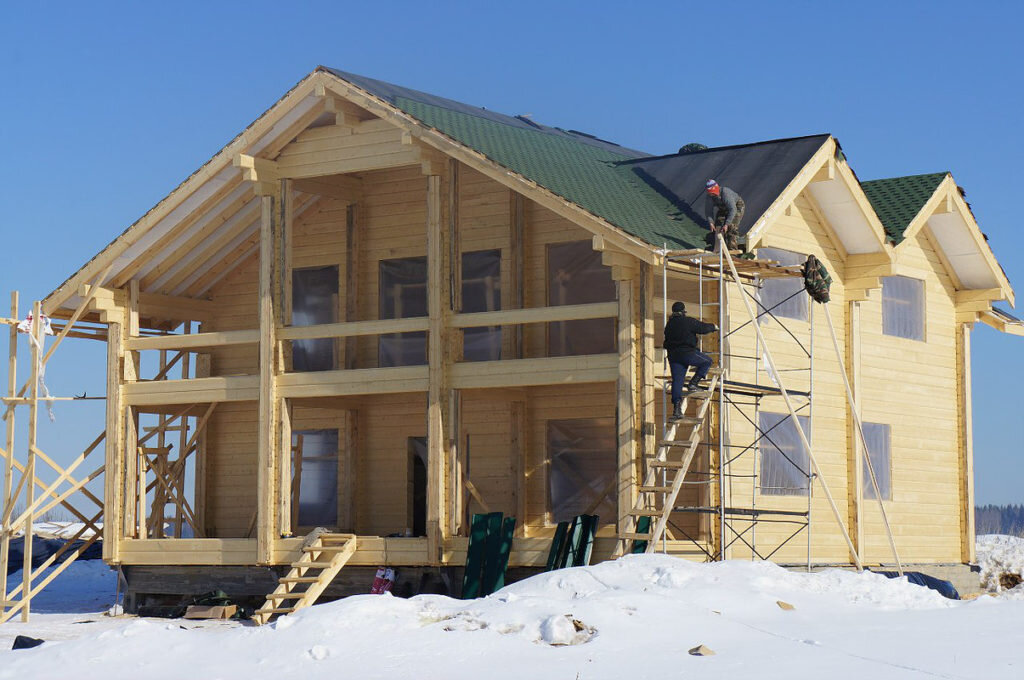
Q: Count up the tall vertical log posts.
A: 4